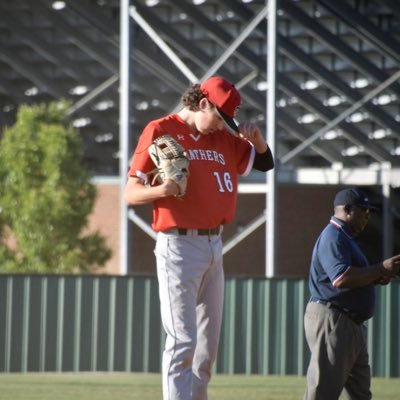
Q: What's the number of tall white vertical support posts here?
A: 2